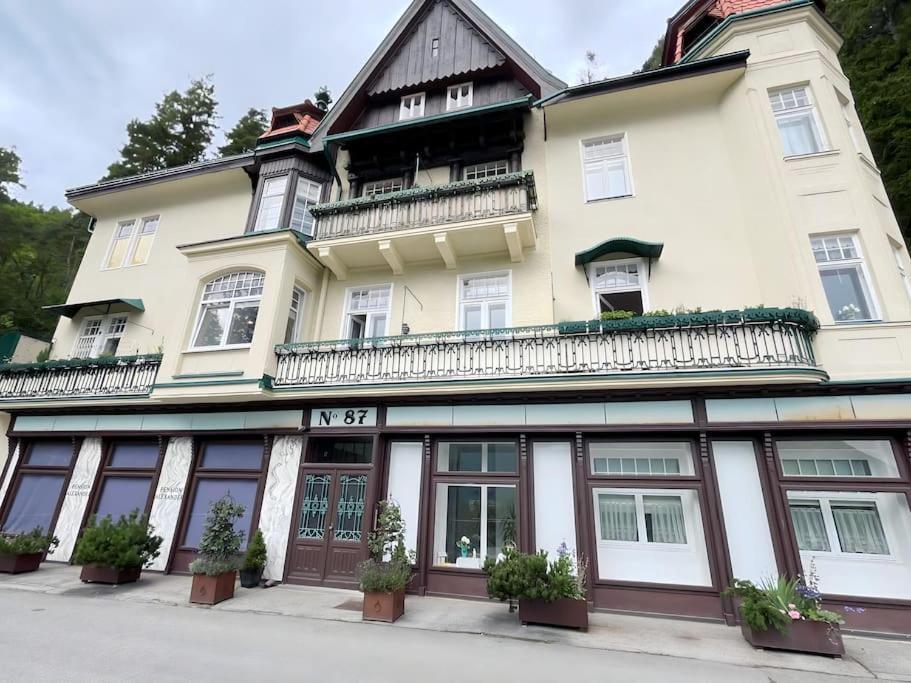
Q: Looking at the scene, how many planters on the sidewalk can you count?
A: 7